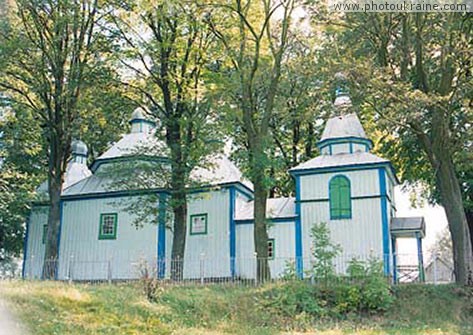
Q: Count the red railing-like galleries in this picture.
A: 0